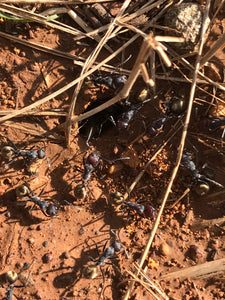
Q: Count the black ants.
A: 11